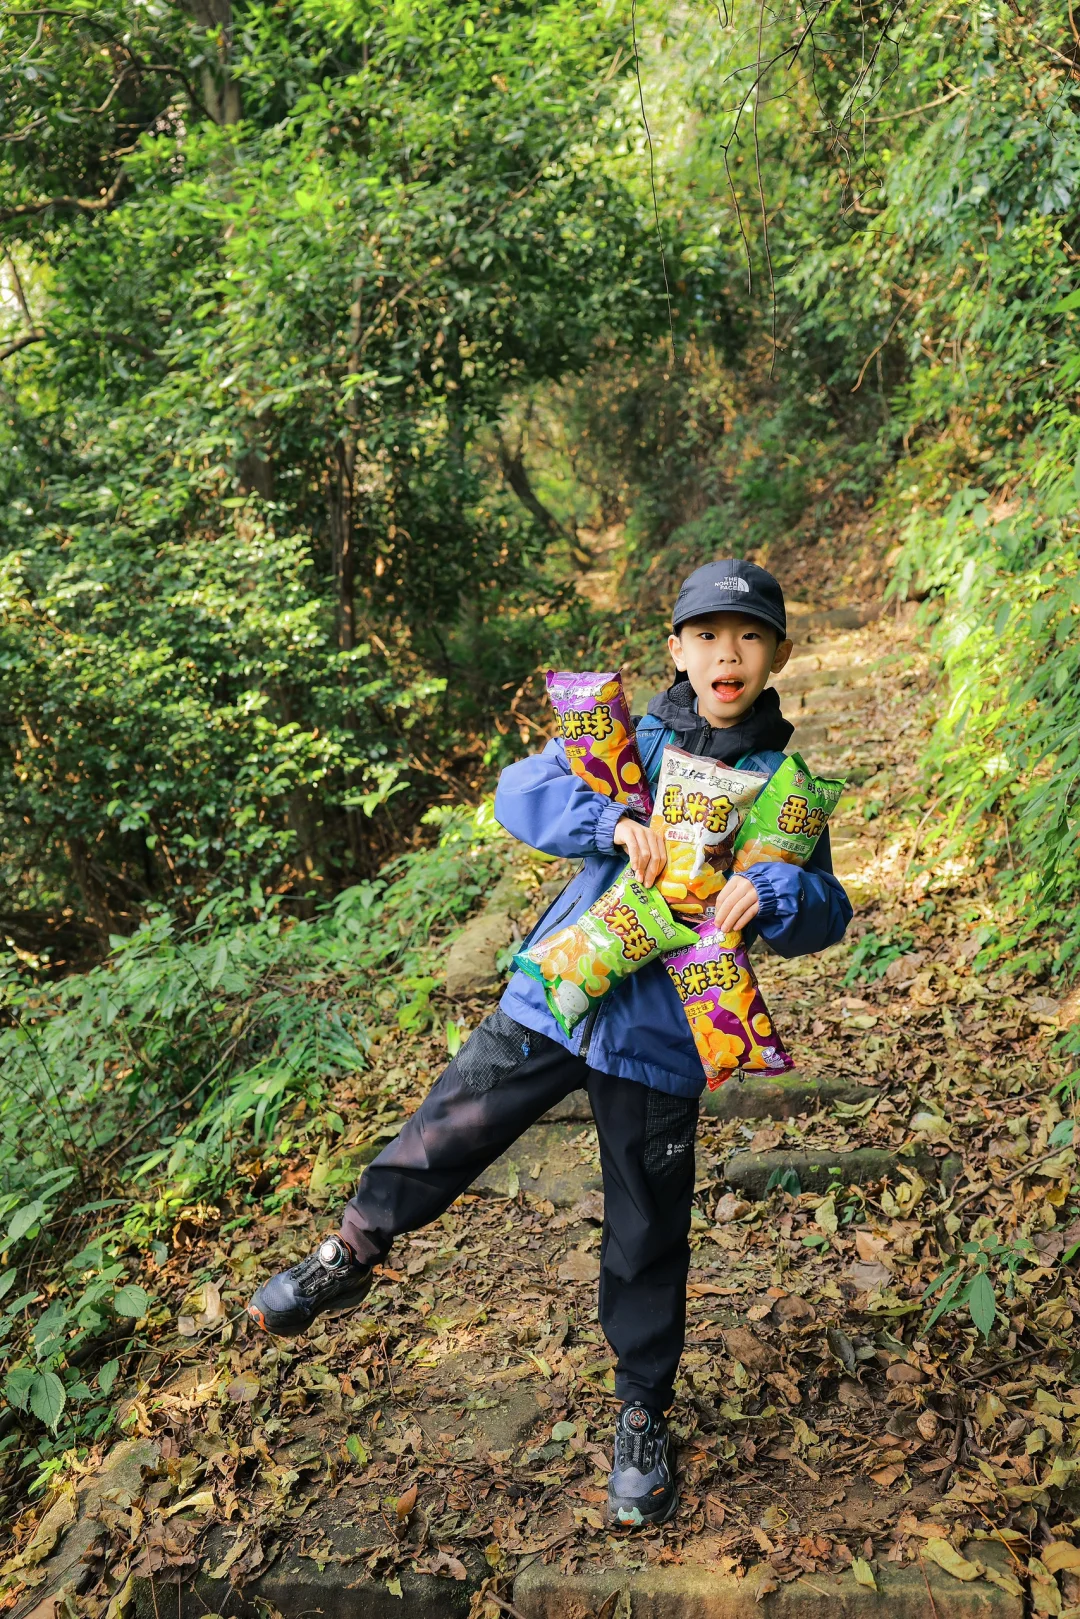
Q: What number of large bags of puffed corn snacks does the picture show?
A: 5